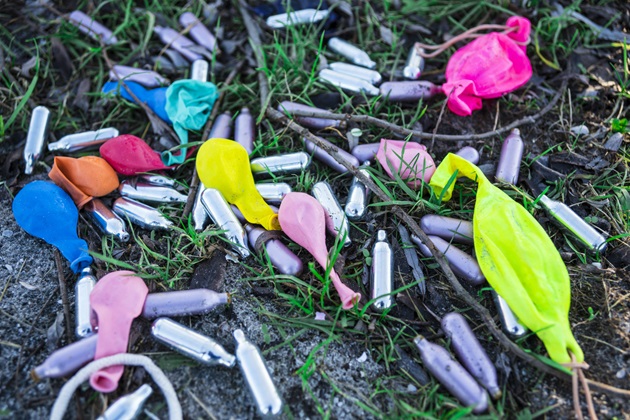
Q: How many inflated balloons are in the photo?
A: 0